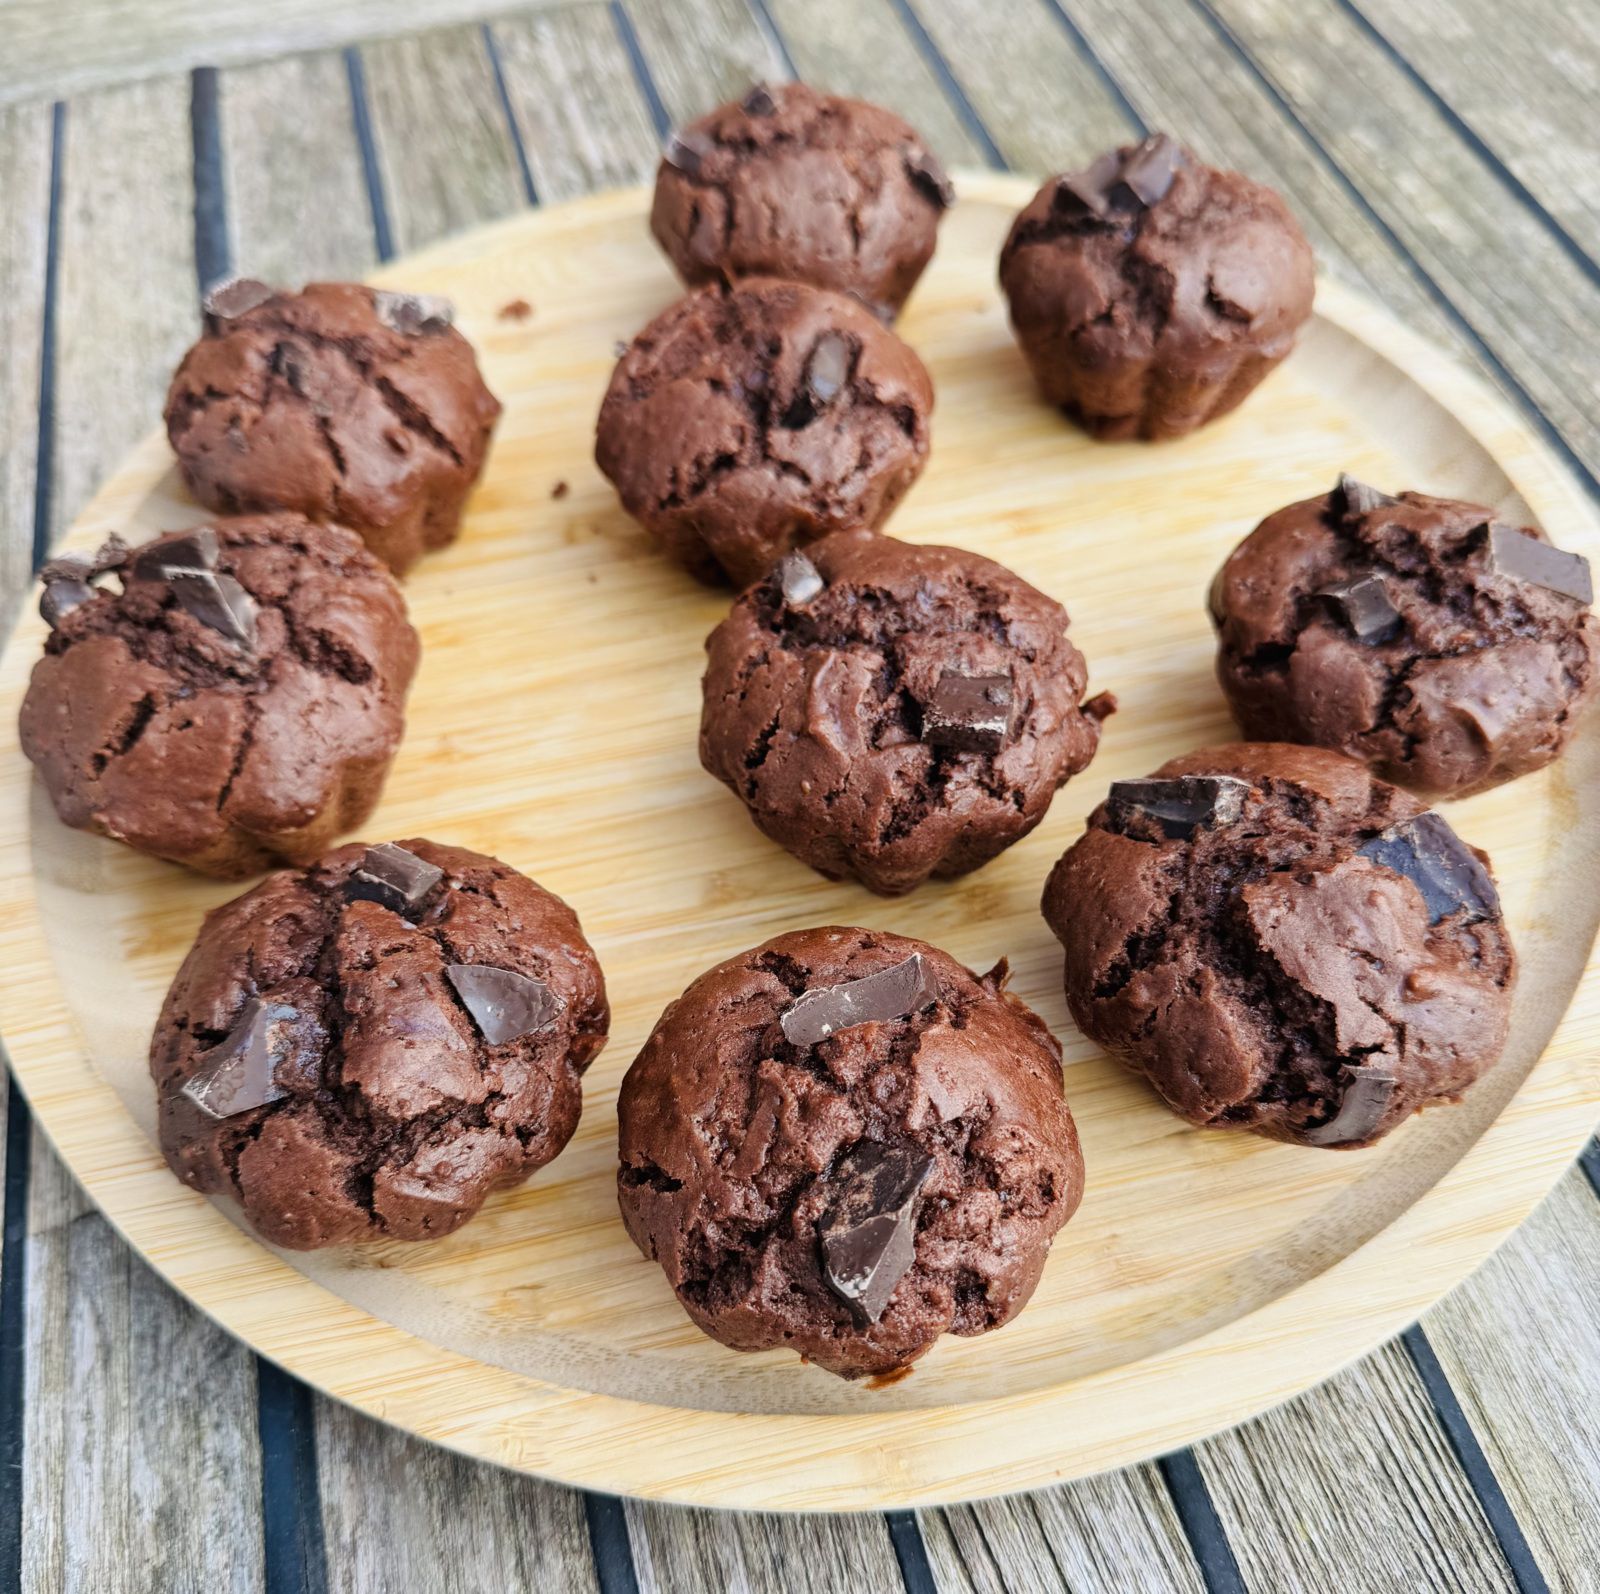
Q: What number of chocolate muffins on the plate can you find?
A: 10